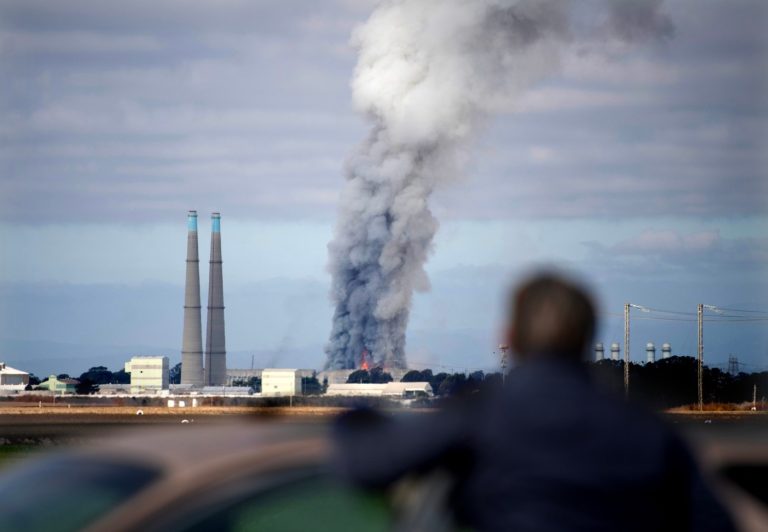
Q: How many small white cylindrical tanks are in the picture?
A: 4